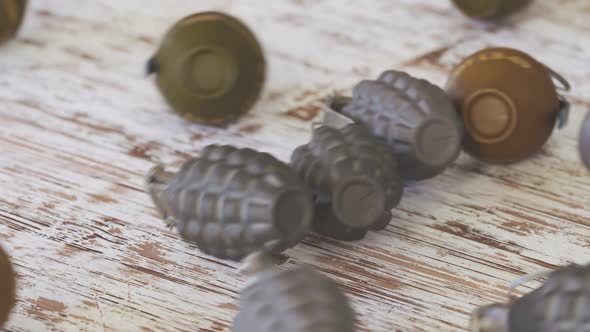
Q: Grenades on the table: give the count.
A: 11